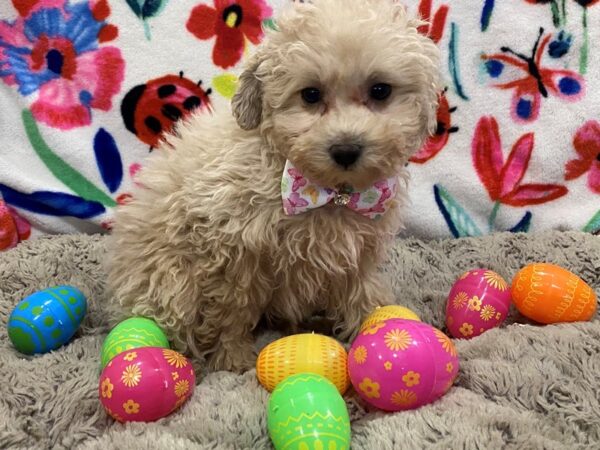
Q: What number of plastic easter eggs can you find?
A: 9